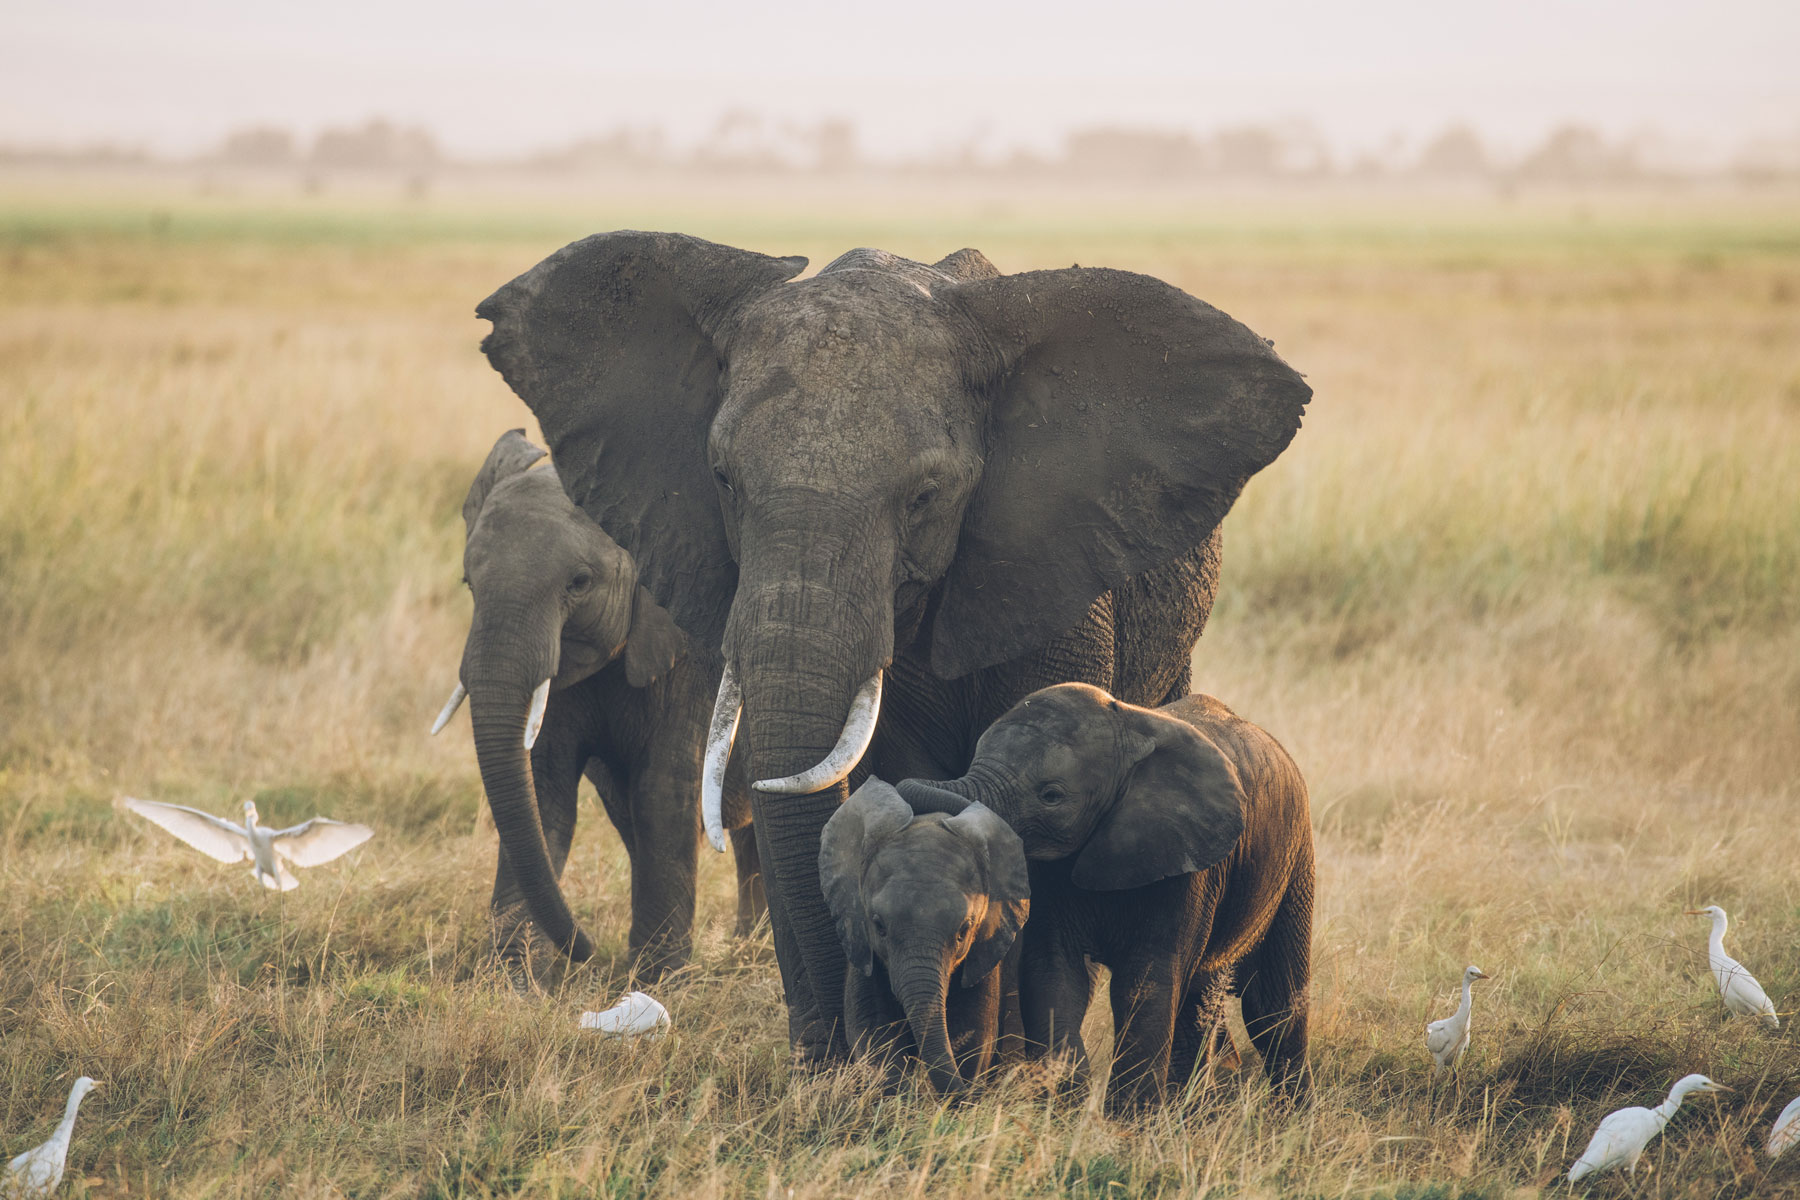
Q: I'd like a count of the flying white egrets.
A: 1